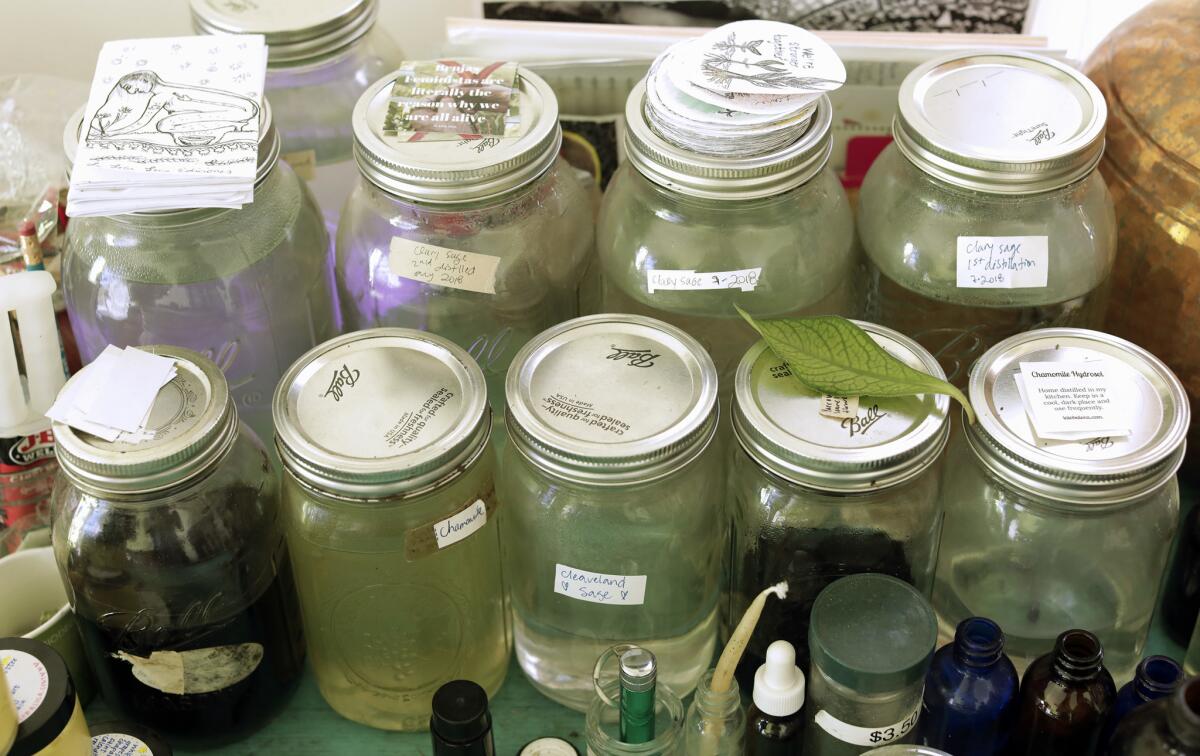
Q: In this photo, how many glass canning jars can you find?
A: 10